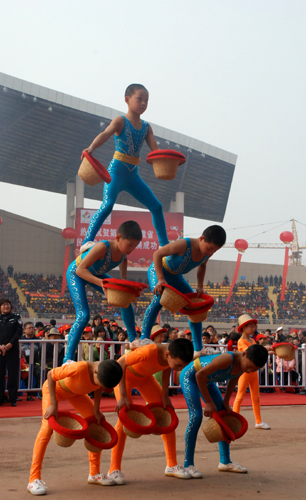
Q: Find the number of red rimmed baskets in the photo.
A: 13